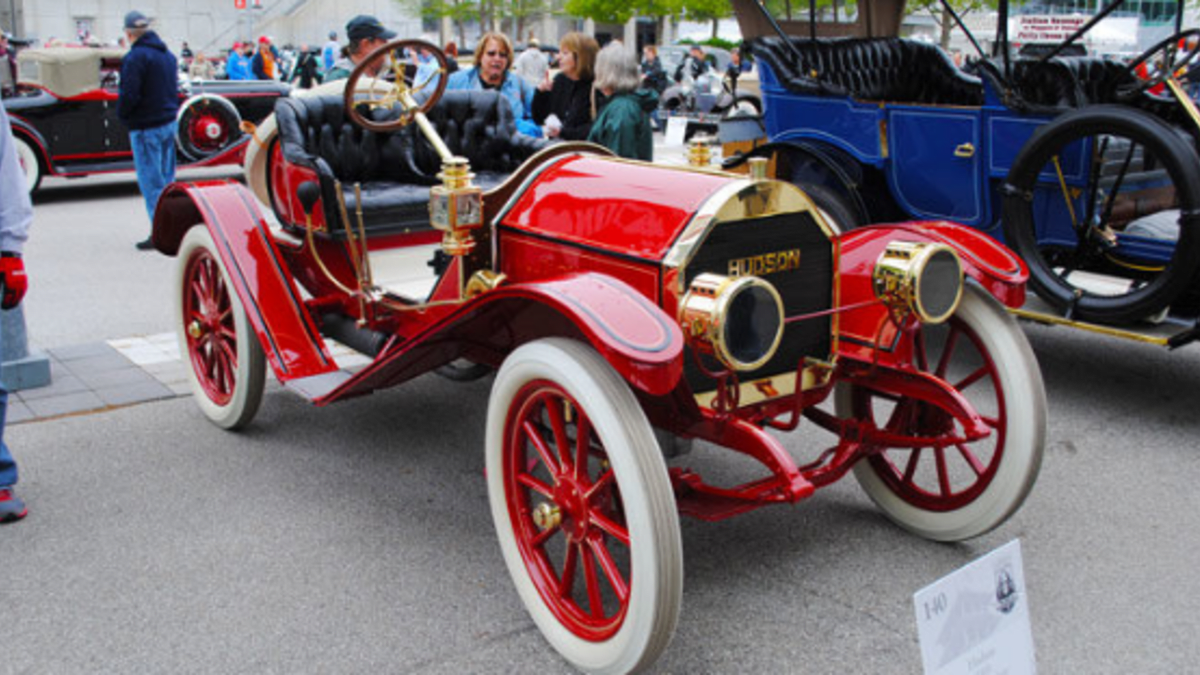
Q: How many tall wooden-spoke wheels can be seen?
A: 3